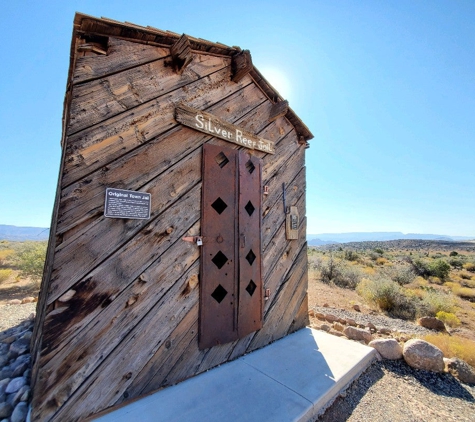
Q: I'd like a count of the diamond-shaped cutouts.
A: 8